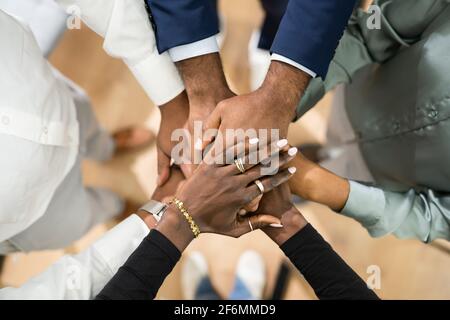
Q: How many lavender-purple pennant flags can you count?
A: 0